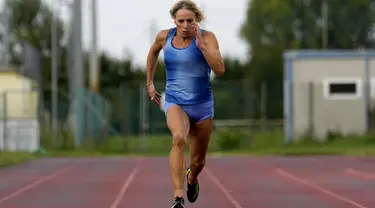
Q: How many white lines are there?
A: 5